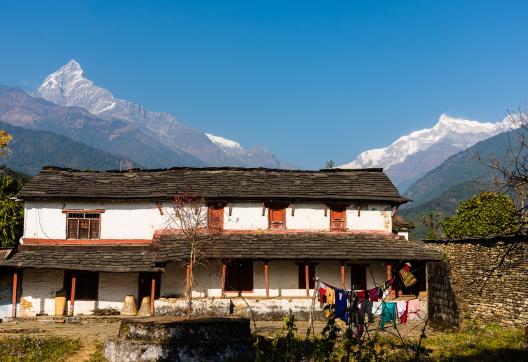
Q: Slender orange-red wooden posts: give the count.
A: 9